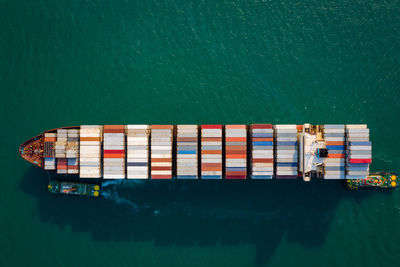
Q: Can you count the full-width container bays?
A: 11